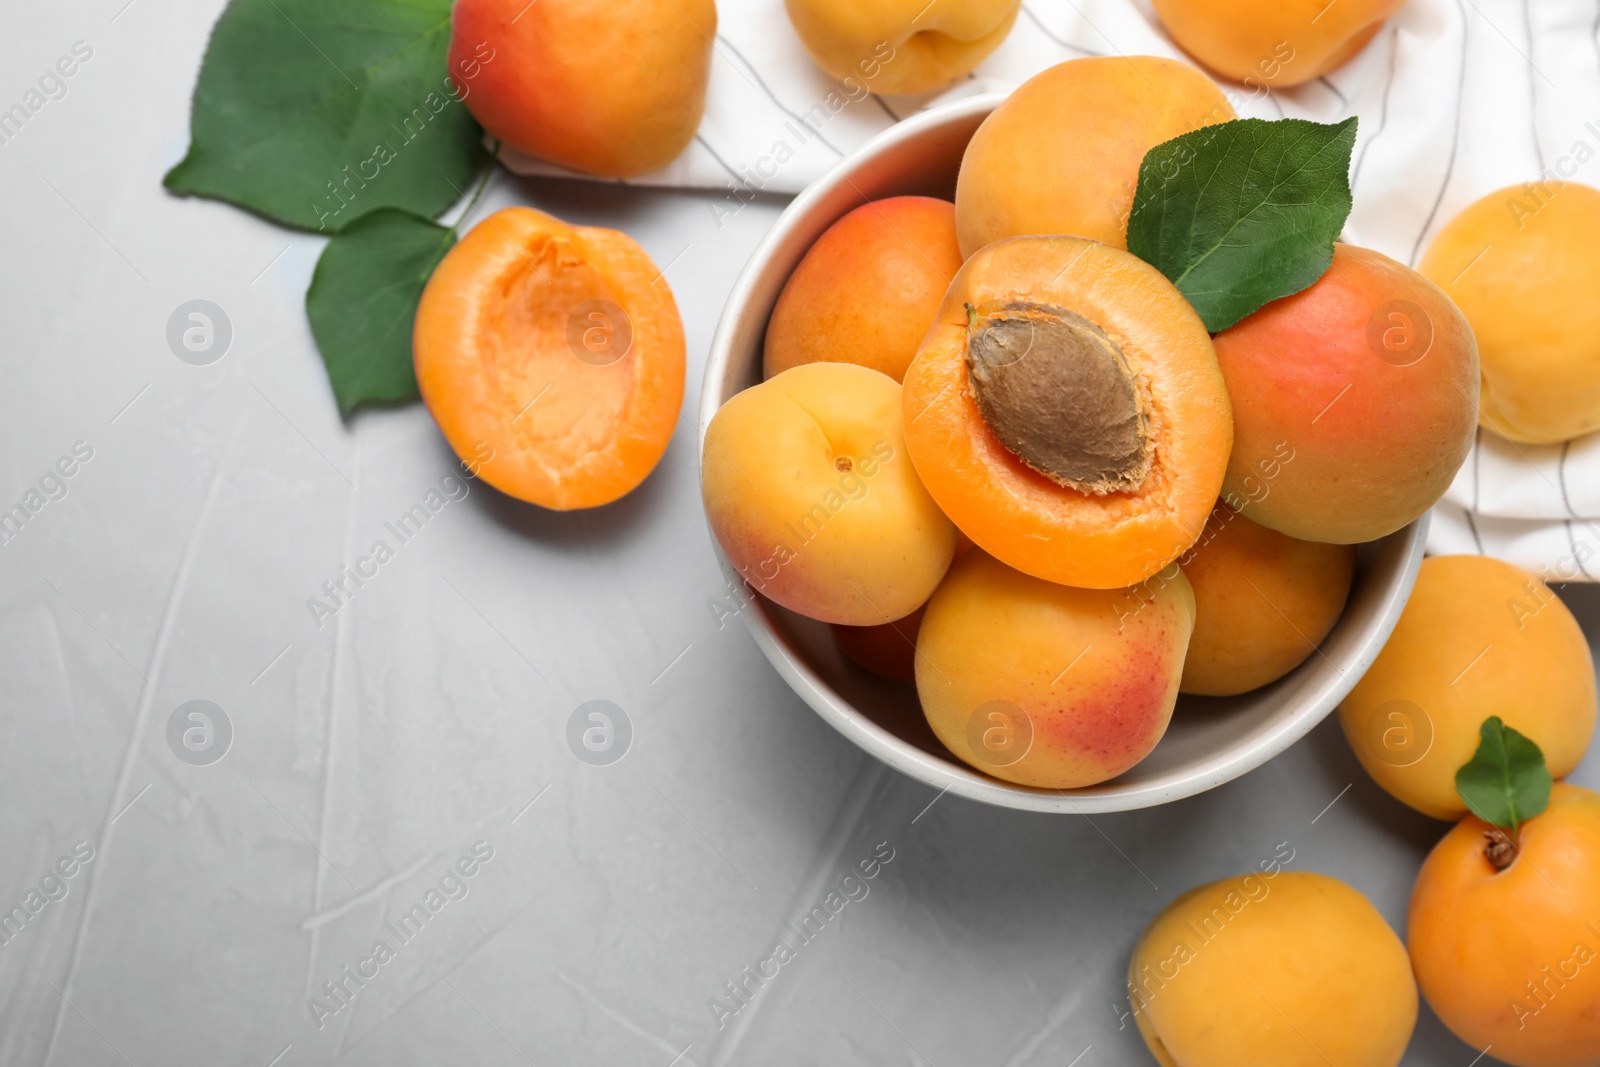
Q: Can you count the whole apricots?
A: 14